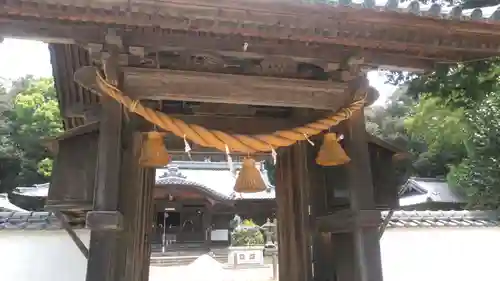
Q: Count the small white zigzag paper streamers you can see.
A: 4